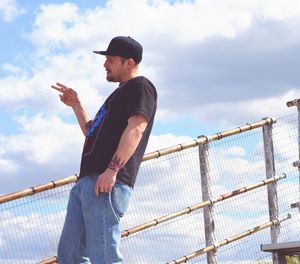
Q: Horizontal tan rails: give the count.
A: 3